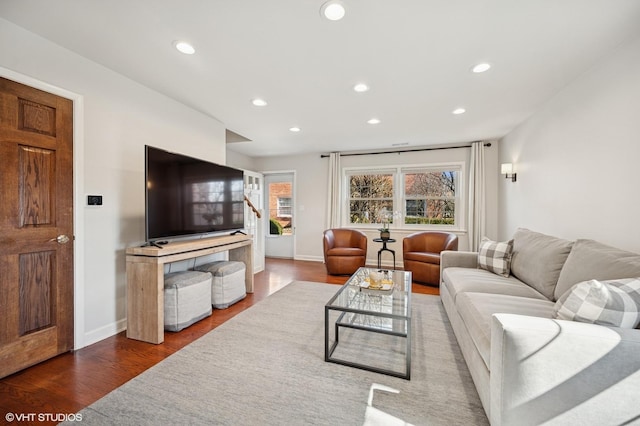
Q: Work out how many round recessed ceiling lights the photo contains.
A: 8